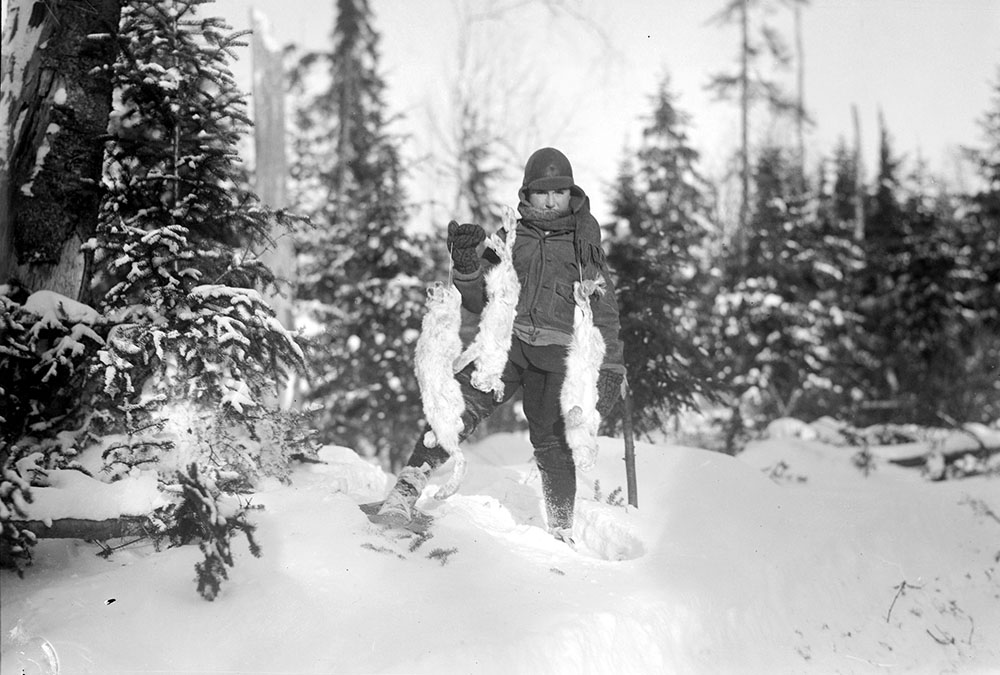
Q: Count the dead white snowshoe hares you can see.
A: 3